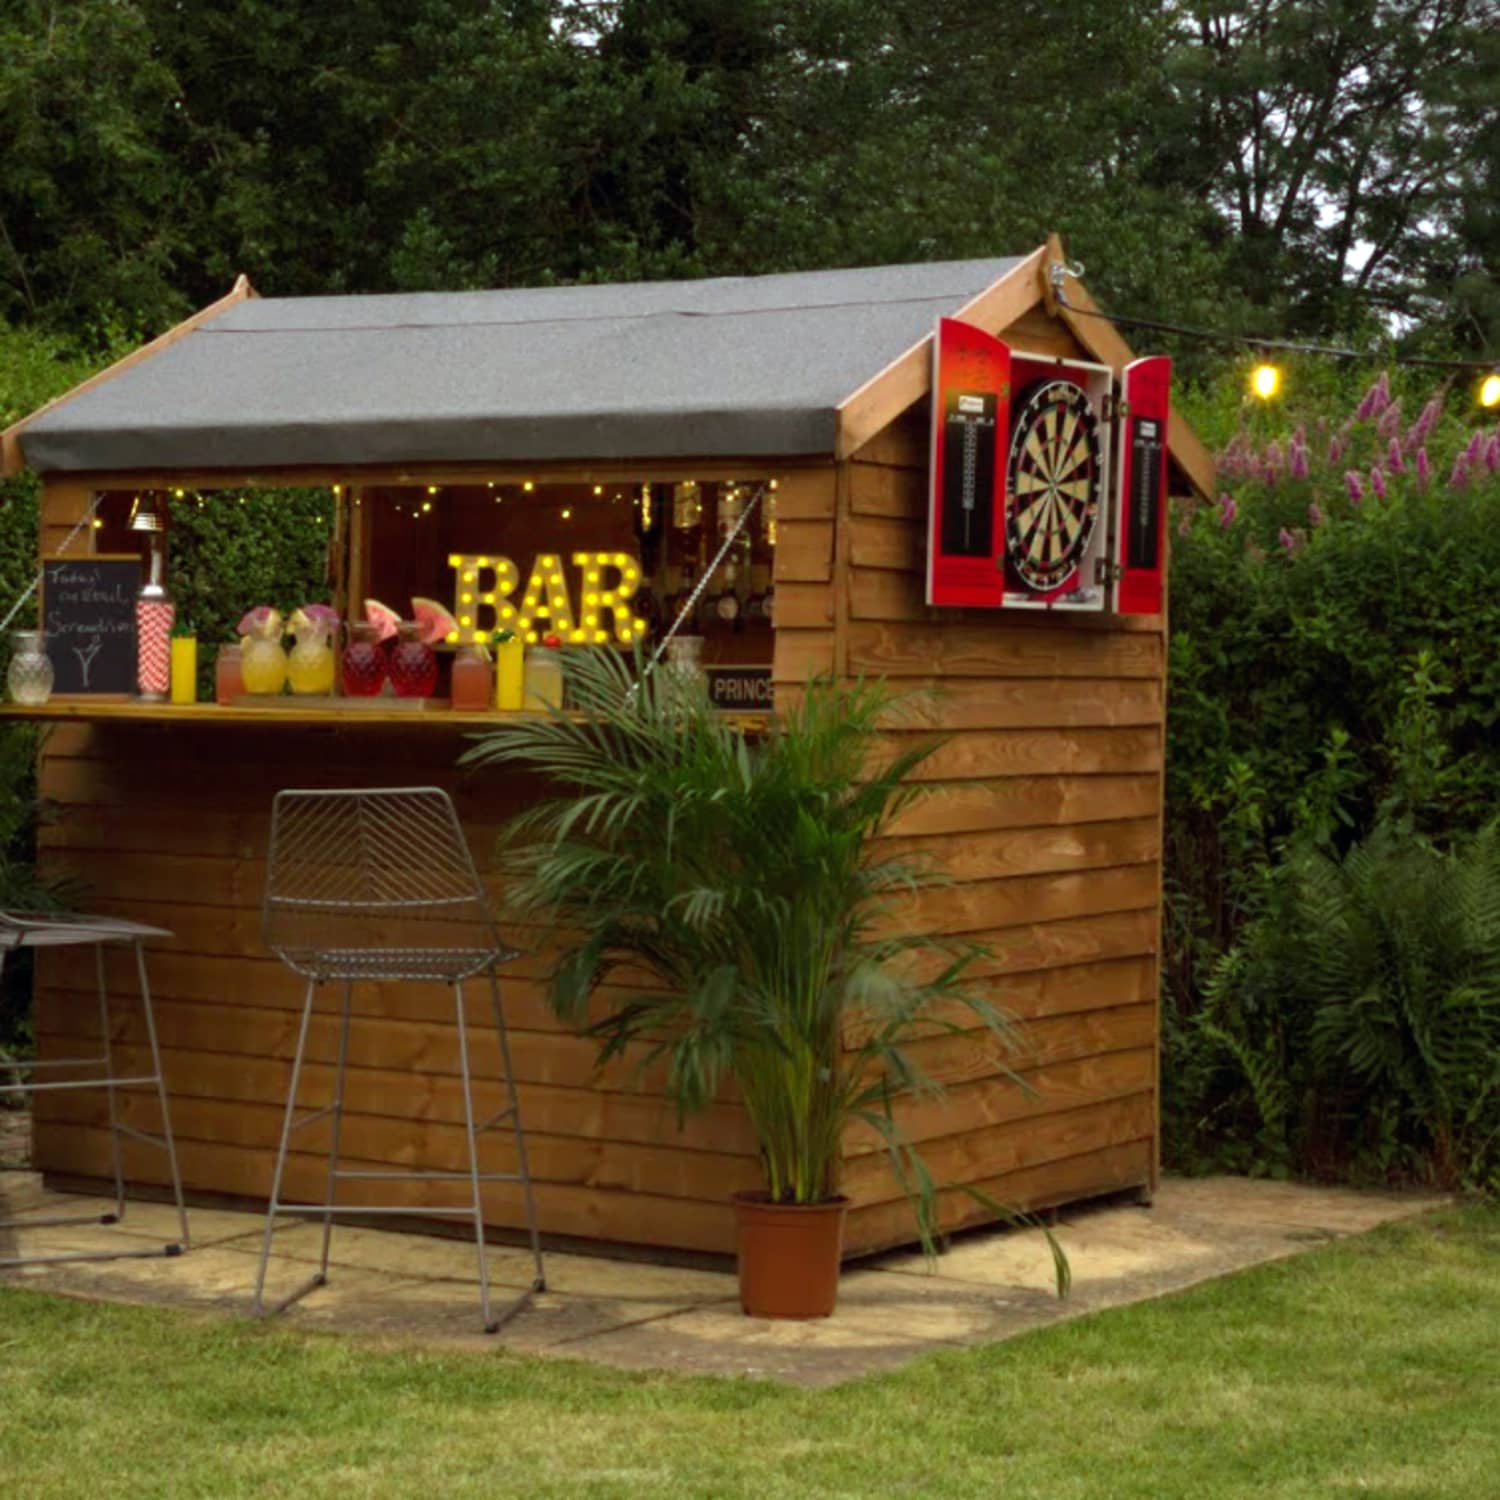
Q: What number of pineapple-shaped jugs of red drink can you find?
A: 2